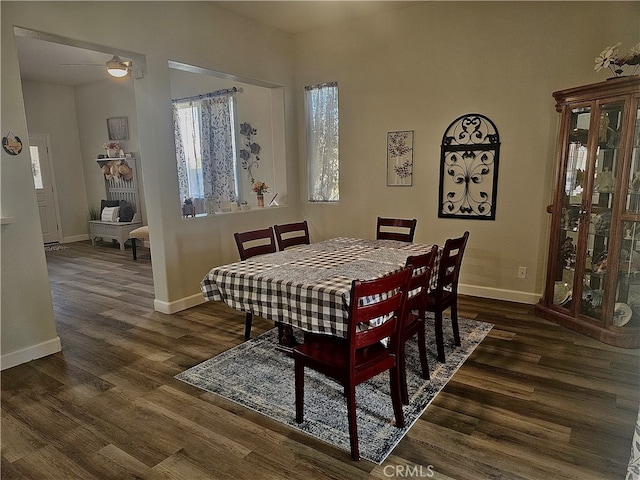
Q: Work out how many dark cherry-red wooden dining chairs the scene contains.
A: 6